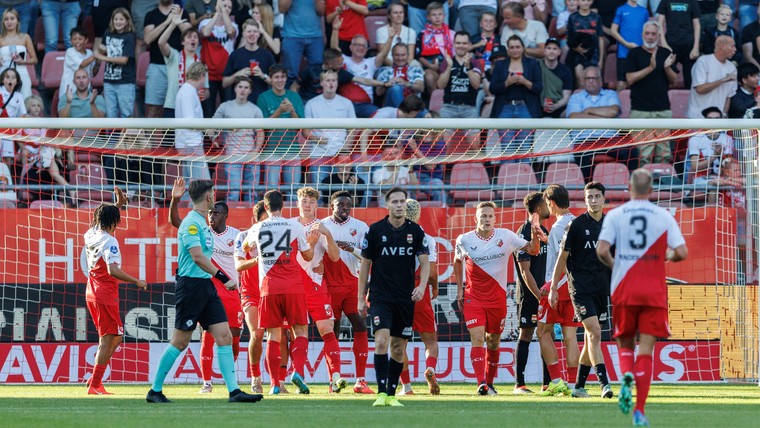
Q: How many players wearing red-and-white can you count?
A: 10